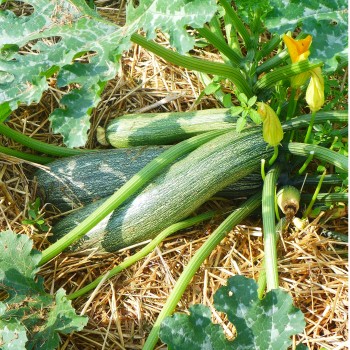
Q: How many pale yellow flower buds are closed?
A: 2